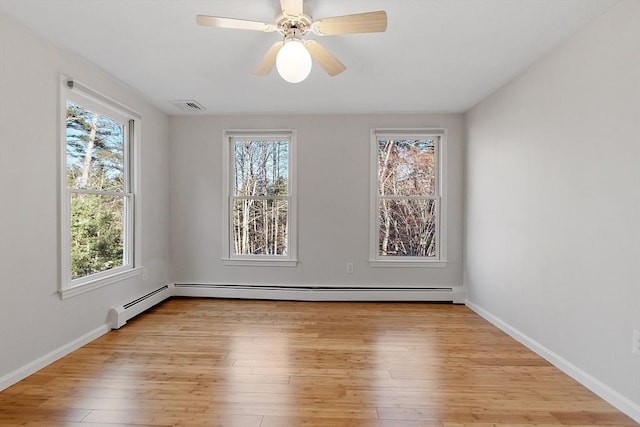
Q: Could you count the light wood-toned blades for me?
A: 5